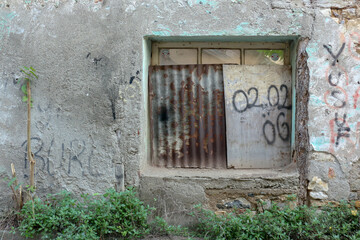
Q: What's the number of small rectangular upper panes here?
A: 3